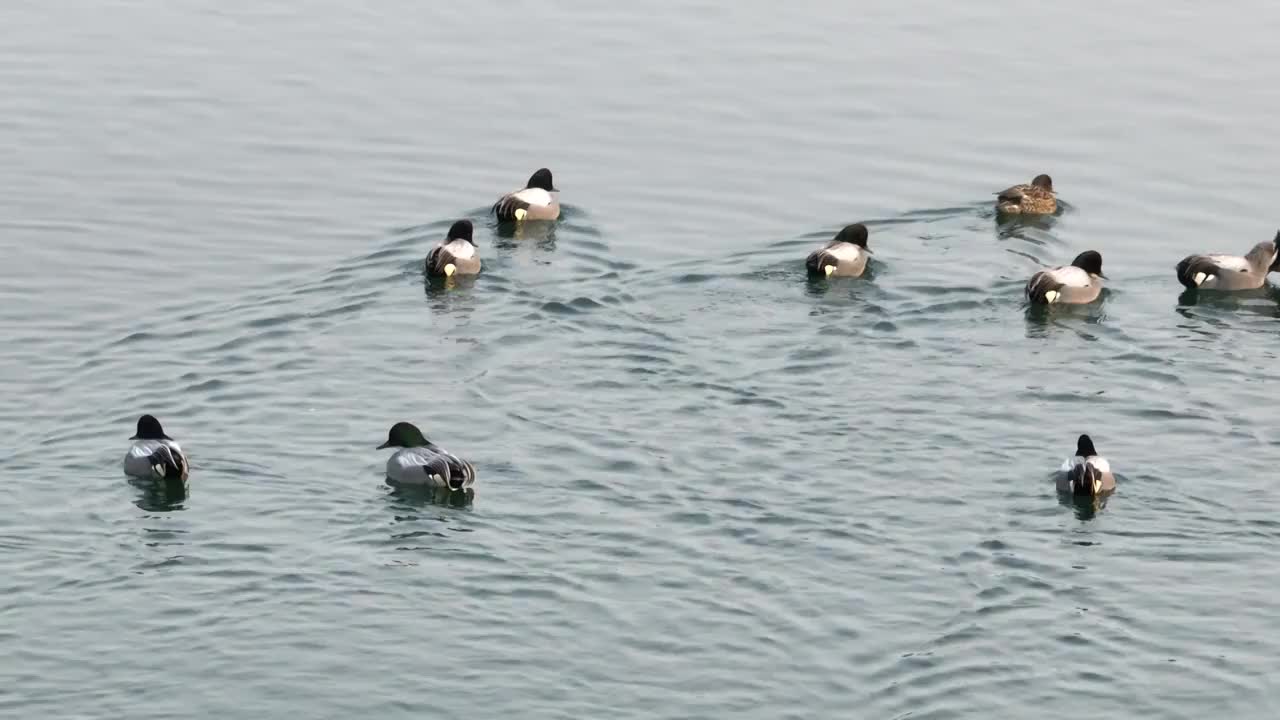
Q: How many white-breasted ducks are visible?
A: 8